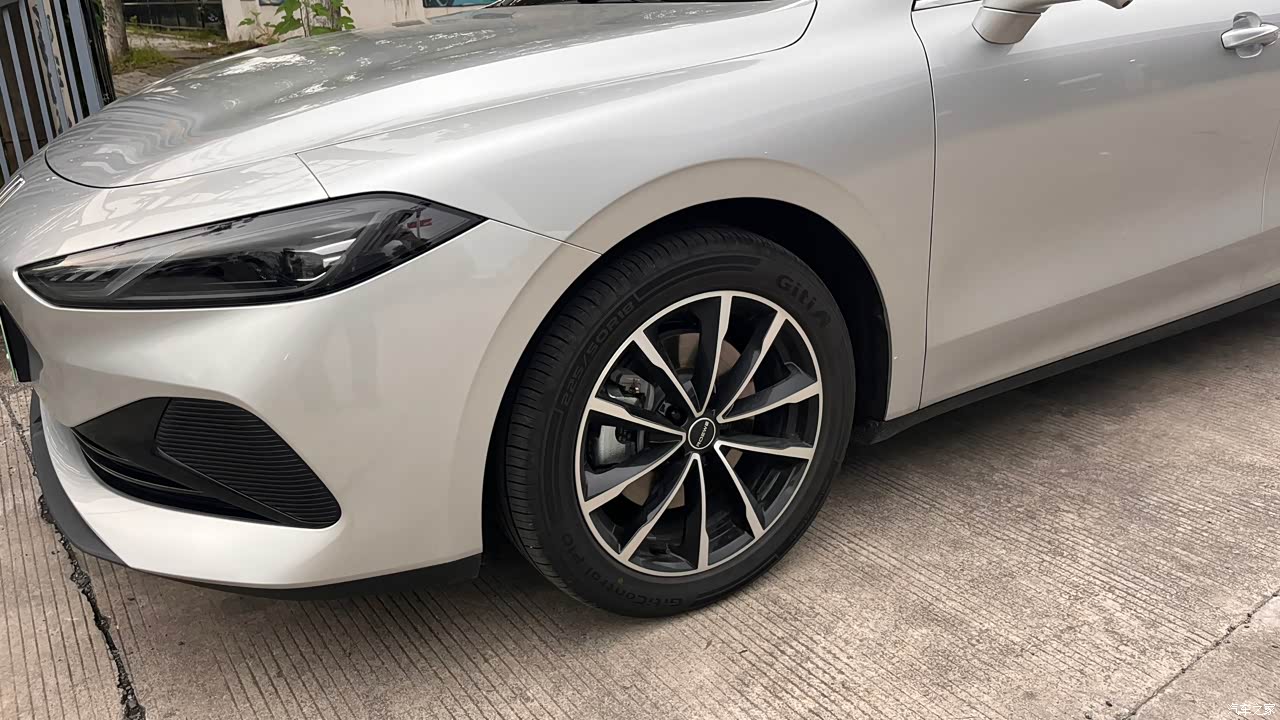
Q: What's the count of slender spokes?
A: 10